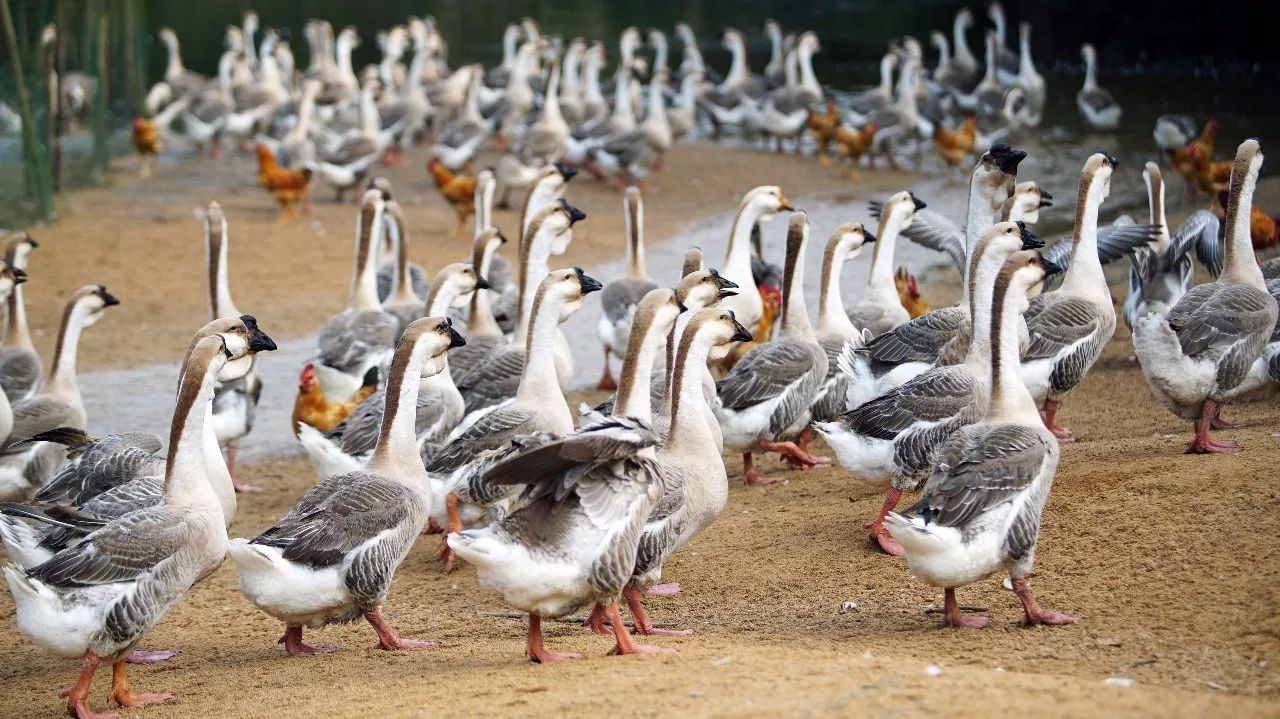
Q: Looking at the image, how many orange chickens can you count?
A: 12